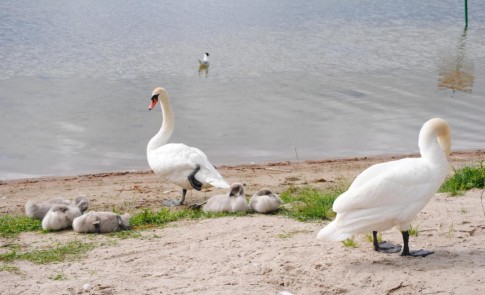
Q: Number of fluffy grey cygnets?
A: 5